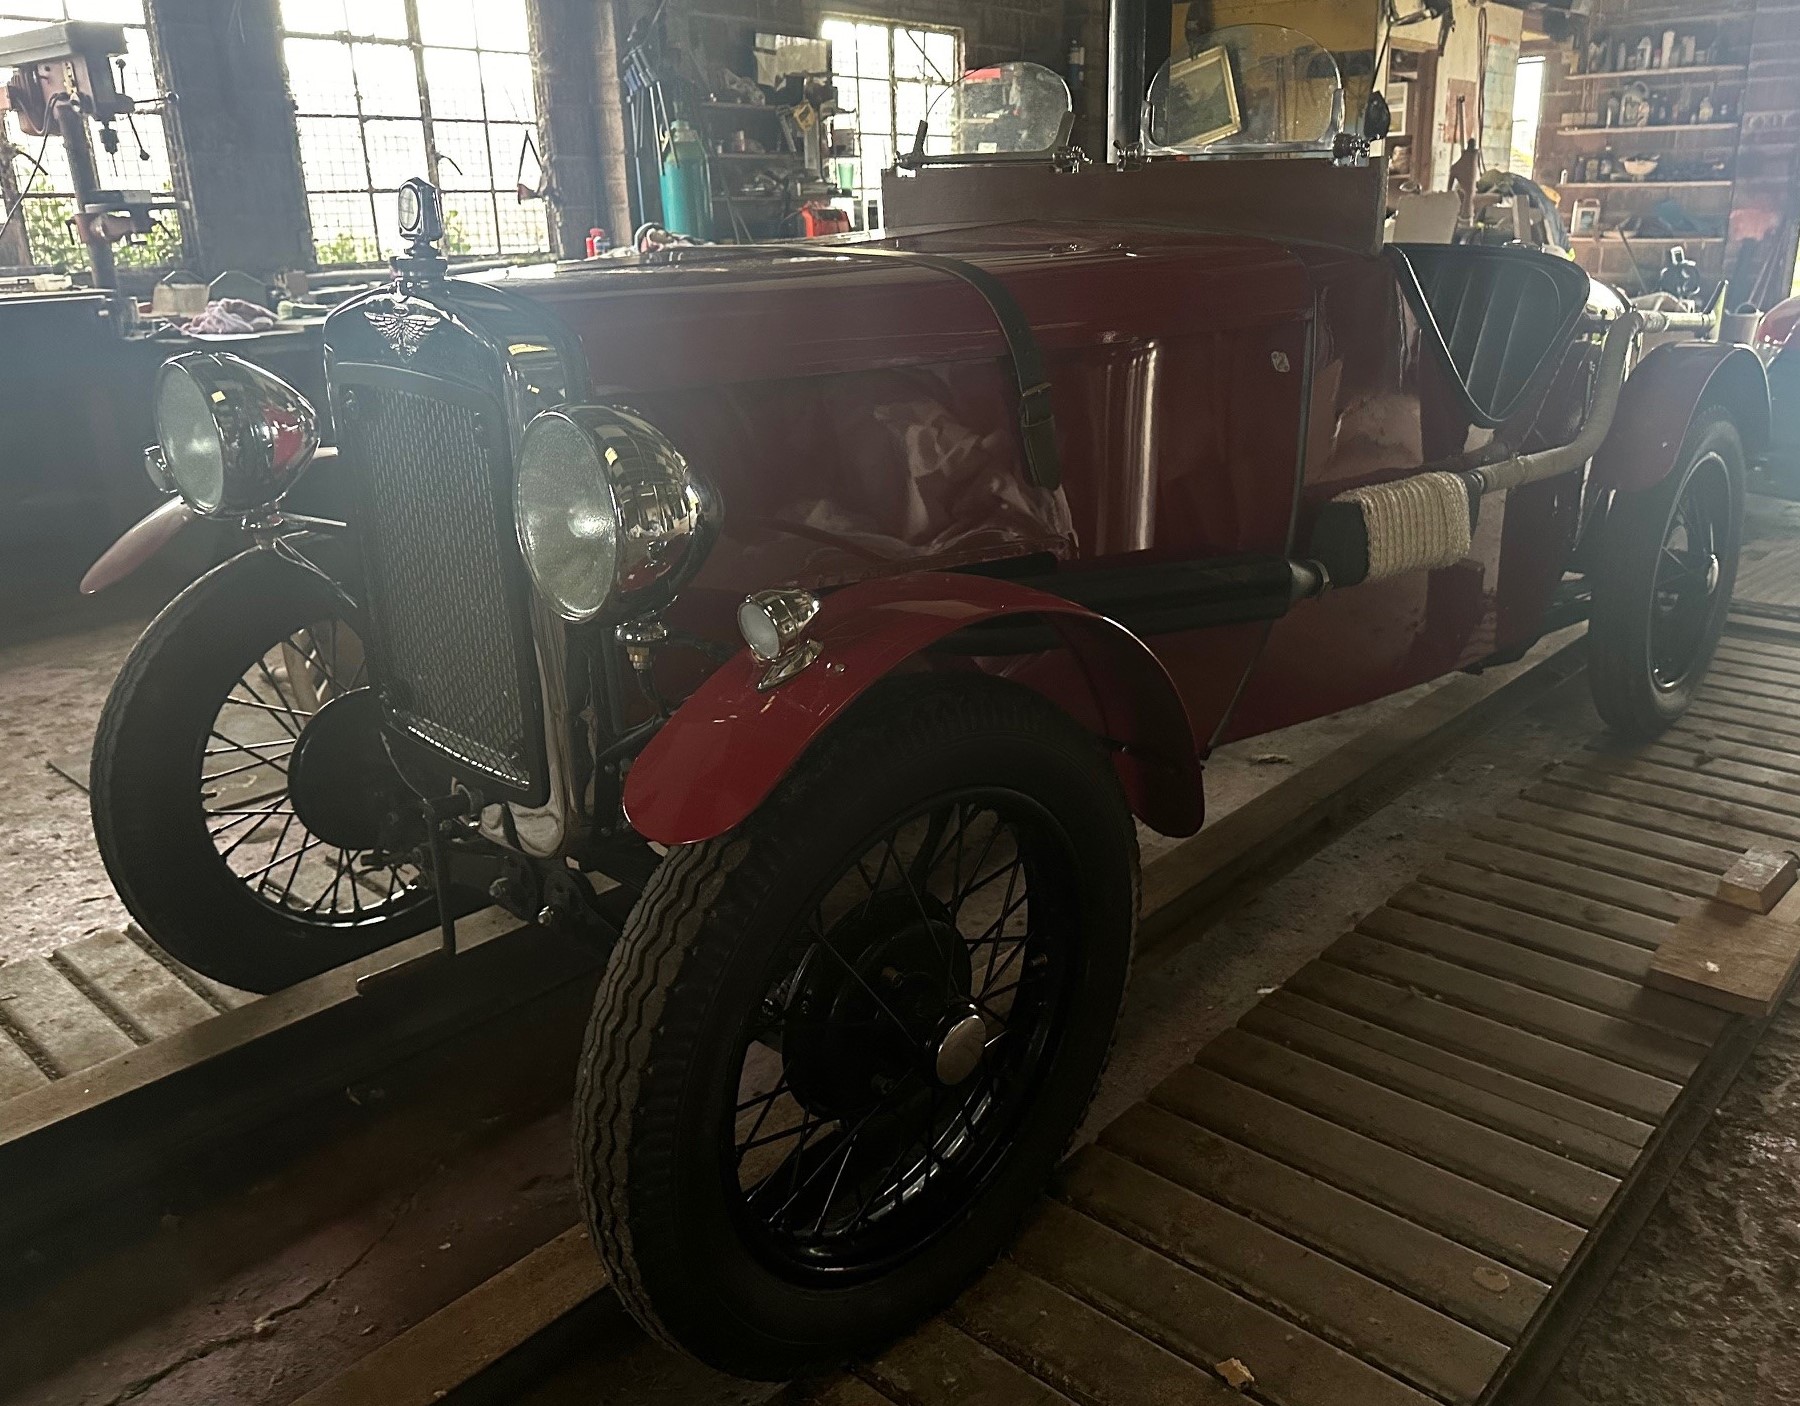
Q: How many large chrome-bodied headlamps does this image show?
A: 2